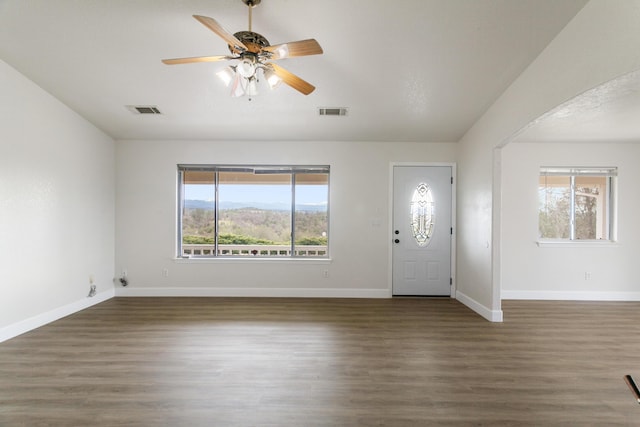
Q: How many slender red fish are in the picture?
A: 0